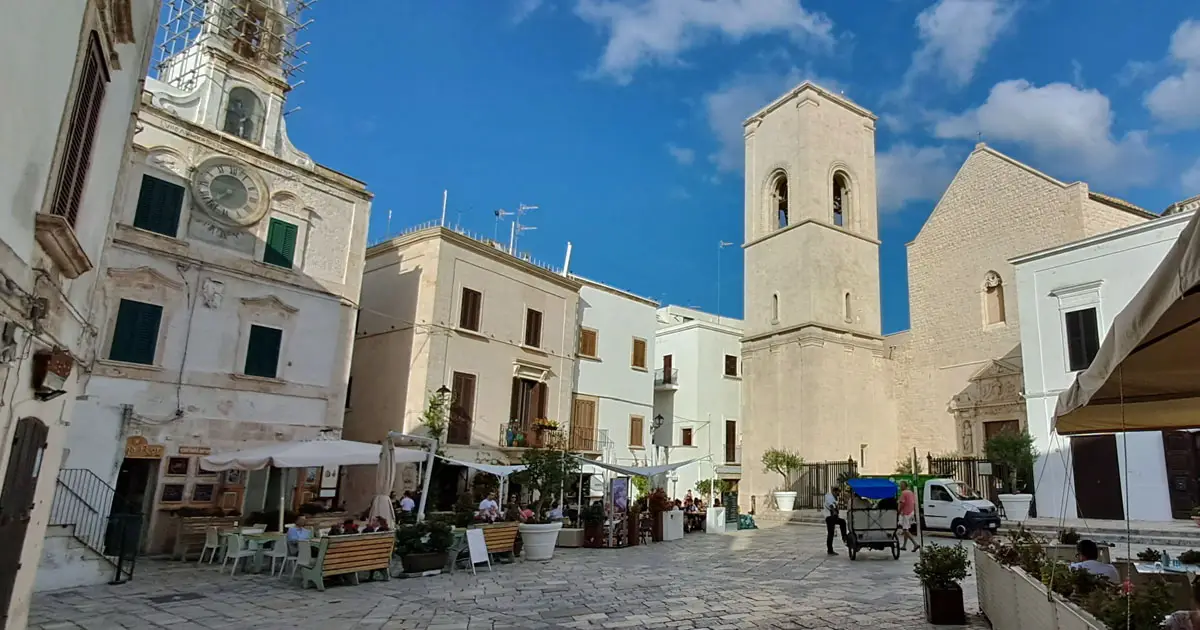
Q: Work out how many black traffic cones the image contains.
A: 0